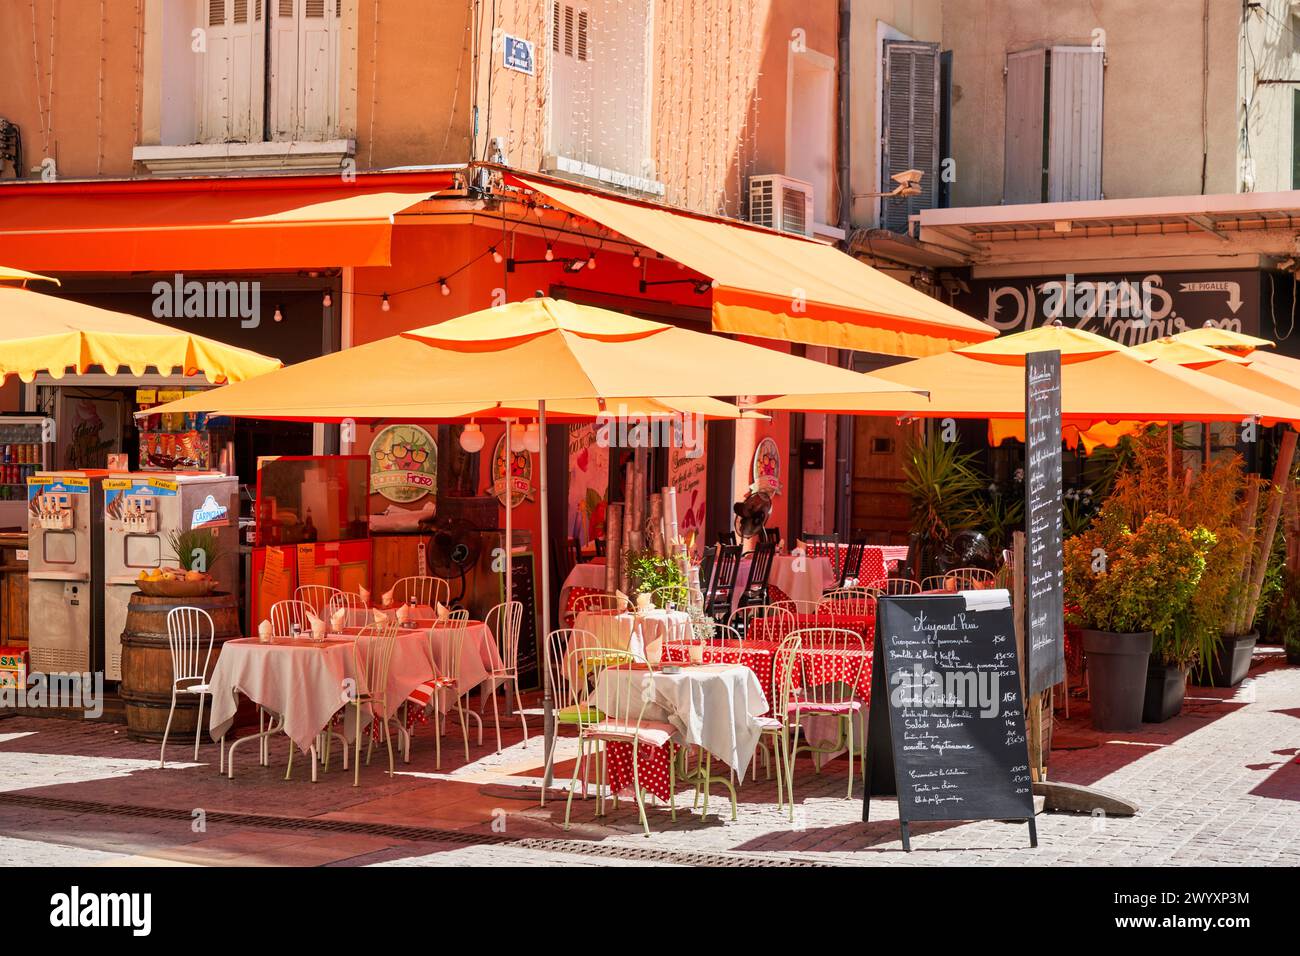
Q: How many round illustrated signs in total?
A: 3